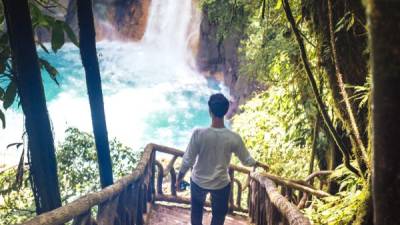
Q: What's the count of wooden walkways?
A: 1